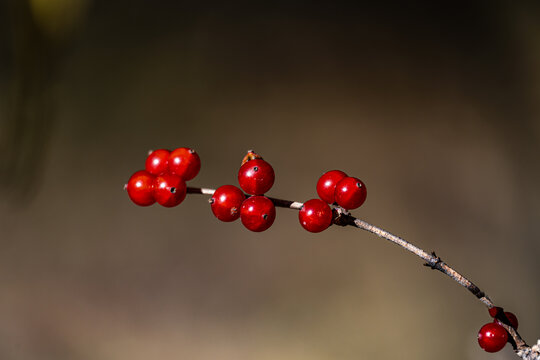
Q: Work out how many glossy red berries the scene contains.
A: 13